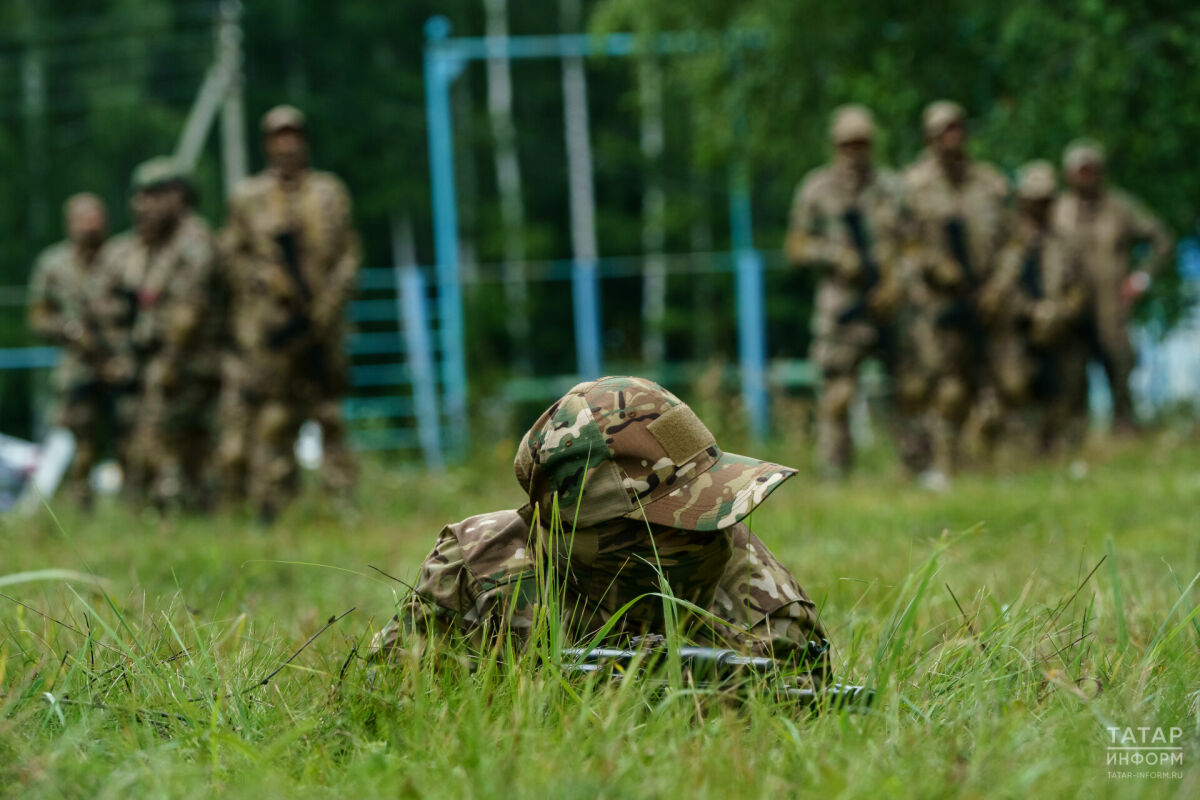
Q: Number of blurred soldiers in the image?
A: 7